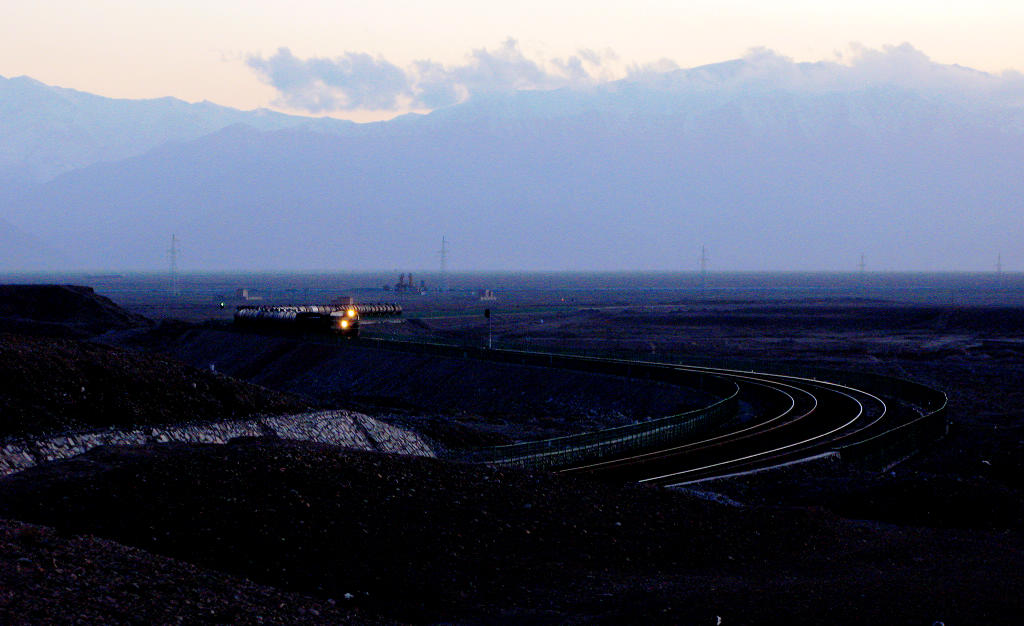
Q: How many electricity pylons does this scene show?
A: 5